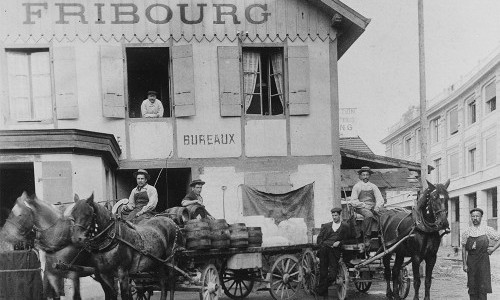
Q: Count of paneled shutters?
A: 5